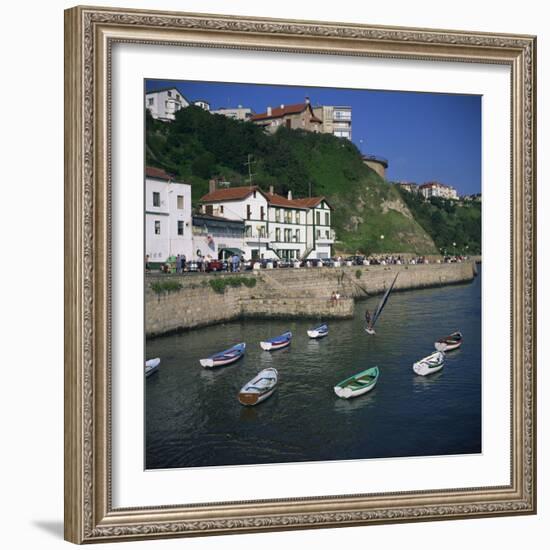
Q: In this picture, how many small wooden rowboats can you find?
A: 8